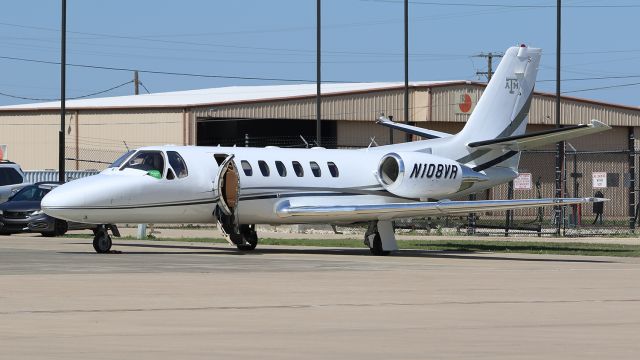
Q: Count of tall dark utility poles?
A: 4